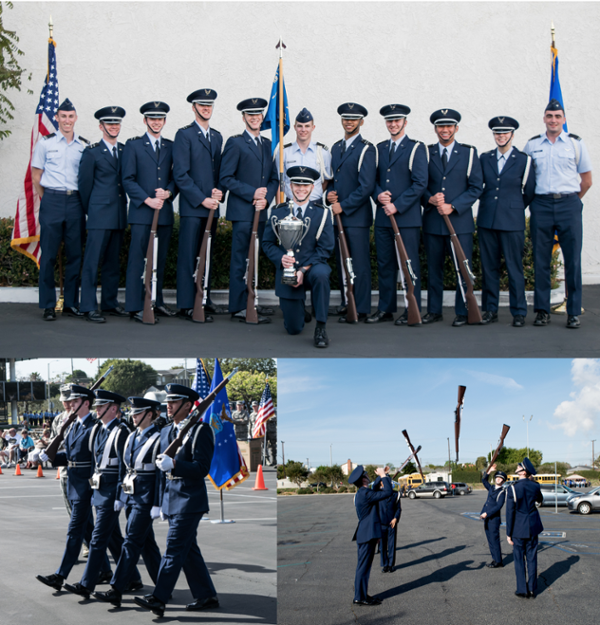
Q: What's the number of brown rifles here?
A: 12